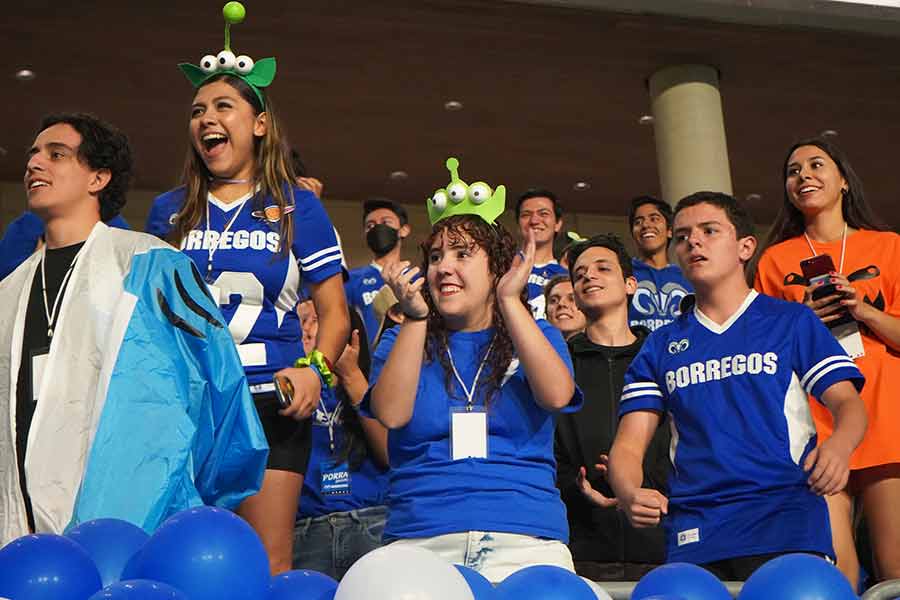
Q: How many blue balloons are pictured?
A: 9